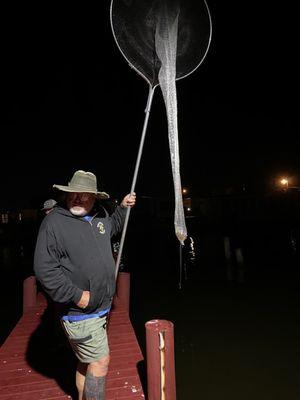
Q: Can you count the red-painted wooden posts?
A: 3